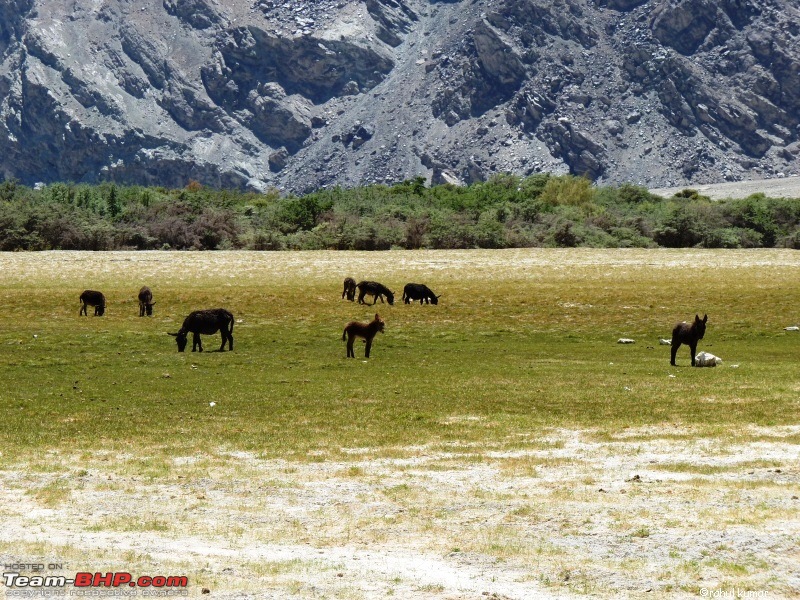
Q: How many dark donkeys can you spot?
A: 8